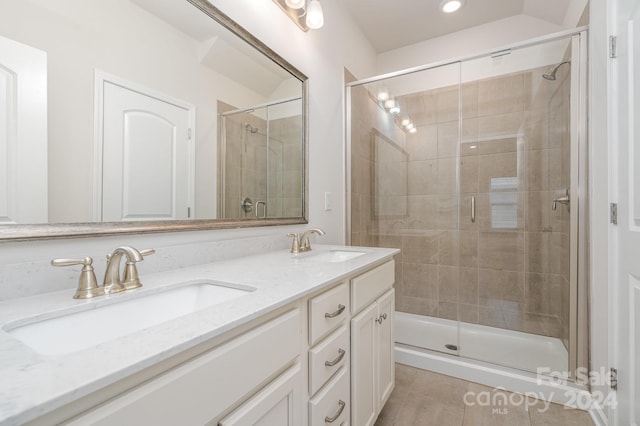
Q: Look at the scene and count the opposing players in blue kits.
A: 0